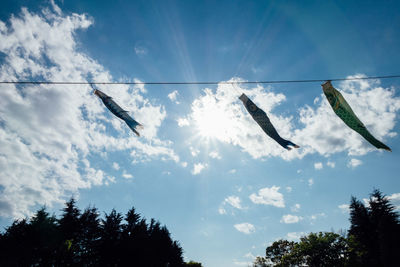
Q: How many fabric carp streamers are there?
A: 3